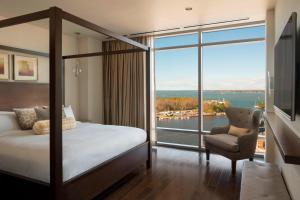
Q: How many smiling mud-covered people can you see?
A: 0